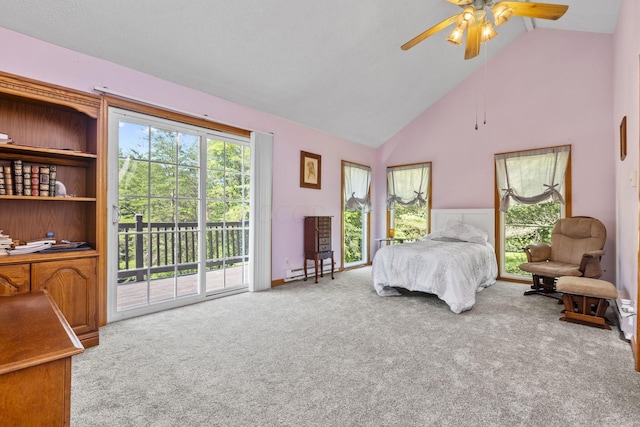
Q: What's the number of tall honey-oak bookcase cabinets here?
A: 1